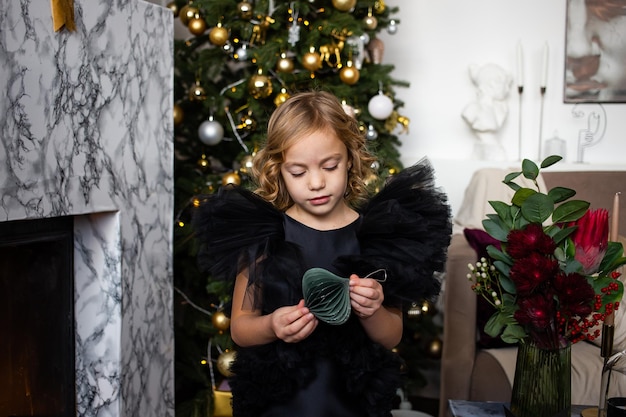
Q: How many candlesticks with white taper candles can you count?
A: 2